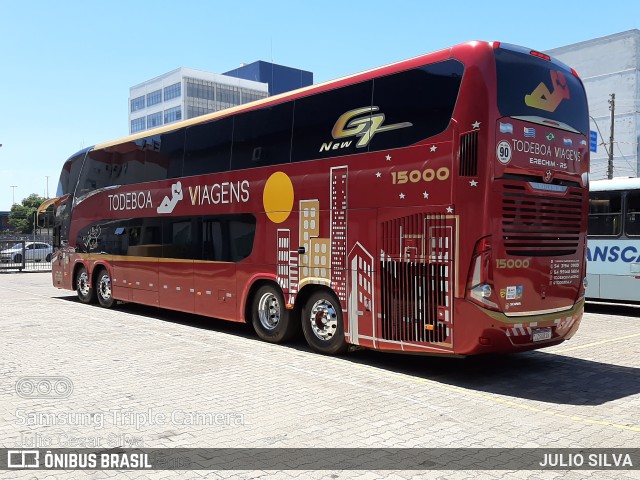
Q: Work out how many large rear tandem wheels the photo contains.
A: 2